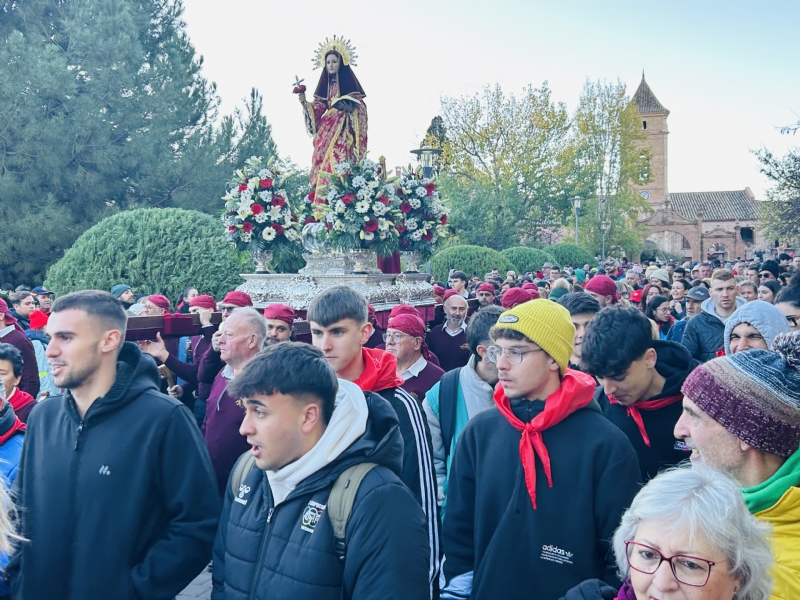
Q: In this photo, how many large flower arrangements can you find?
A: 3